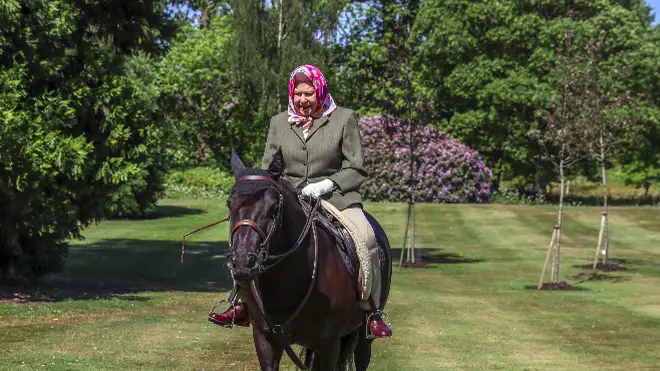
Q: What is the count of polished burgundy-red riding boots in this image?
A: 2